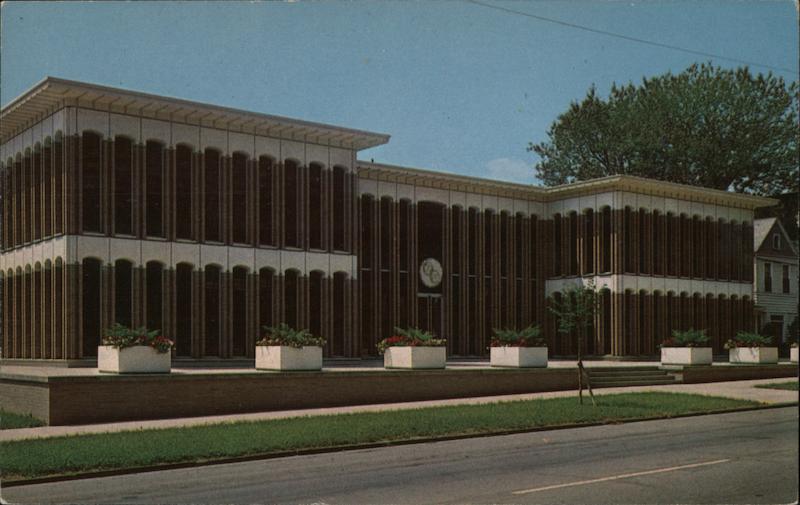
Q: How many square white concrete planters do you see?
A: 7